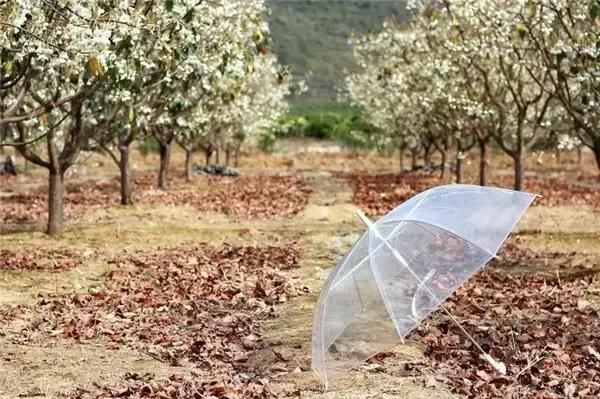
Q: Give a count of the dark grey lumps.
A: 2